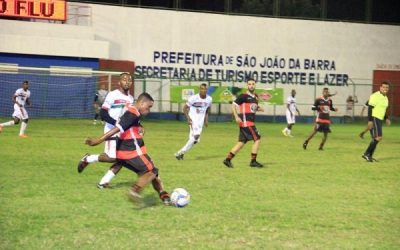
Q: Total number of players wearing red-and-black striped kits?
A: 3